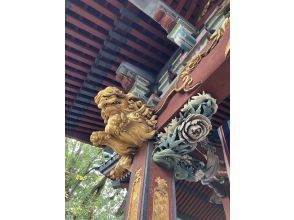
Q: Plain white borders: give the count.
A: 2